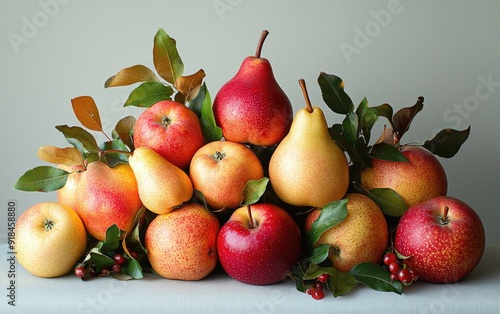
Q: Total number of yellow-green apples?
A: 1